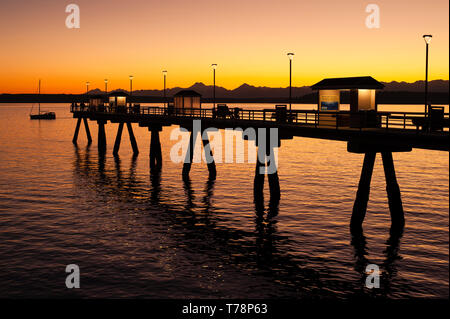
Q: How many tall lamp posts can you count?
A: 7